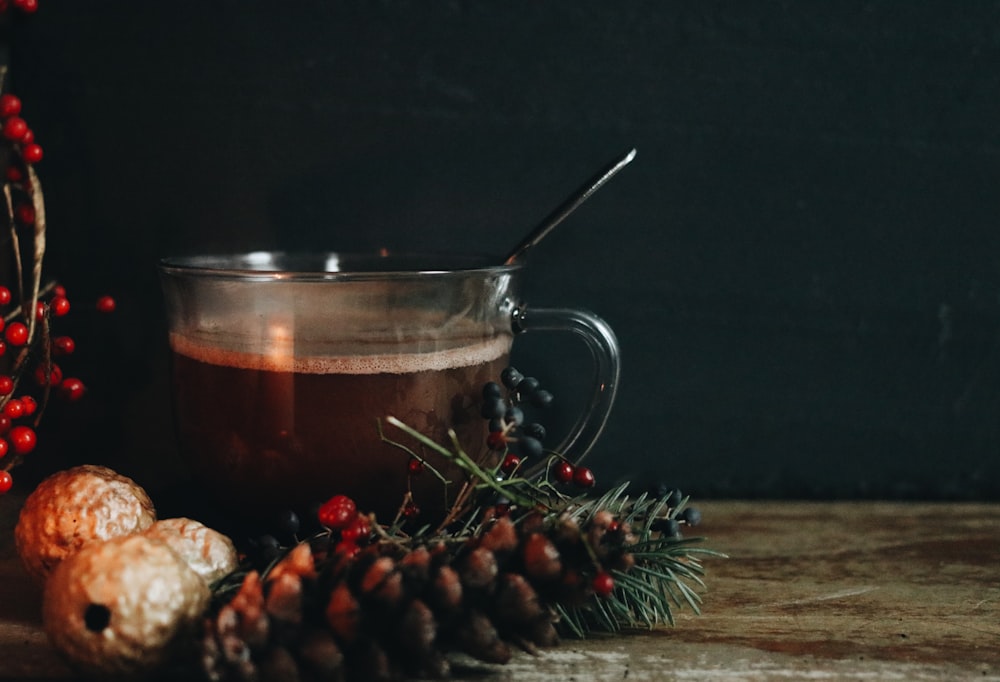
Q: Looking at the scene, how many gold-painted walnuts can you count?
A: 3